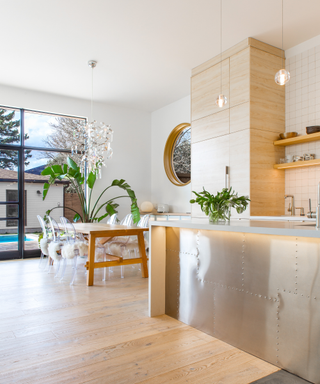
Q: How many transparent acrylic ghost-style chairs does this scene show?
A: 6